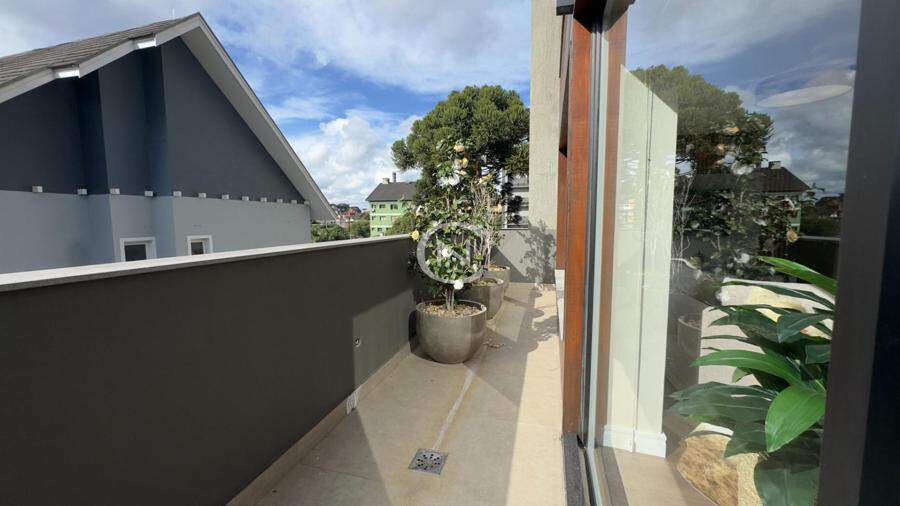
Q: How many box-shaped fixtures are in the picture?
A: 12